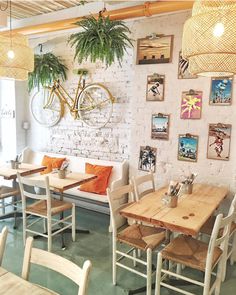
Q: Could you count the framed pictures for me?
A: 9